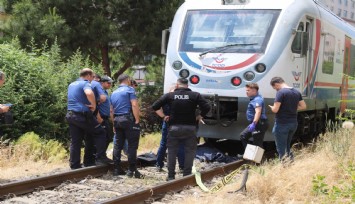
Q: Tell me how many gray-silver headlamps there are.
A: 4